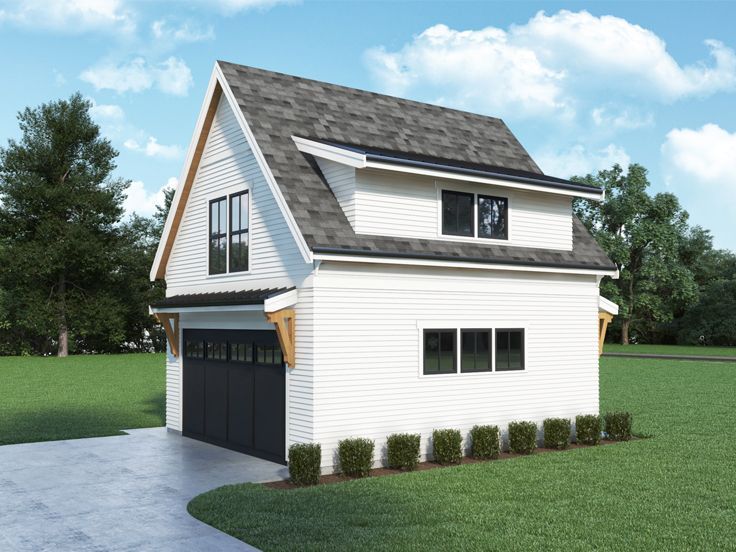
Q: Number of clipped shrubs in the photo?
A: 9